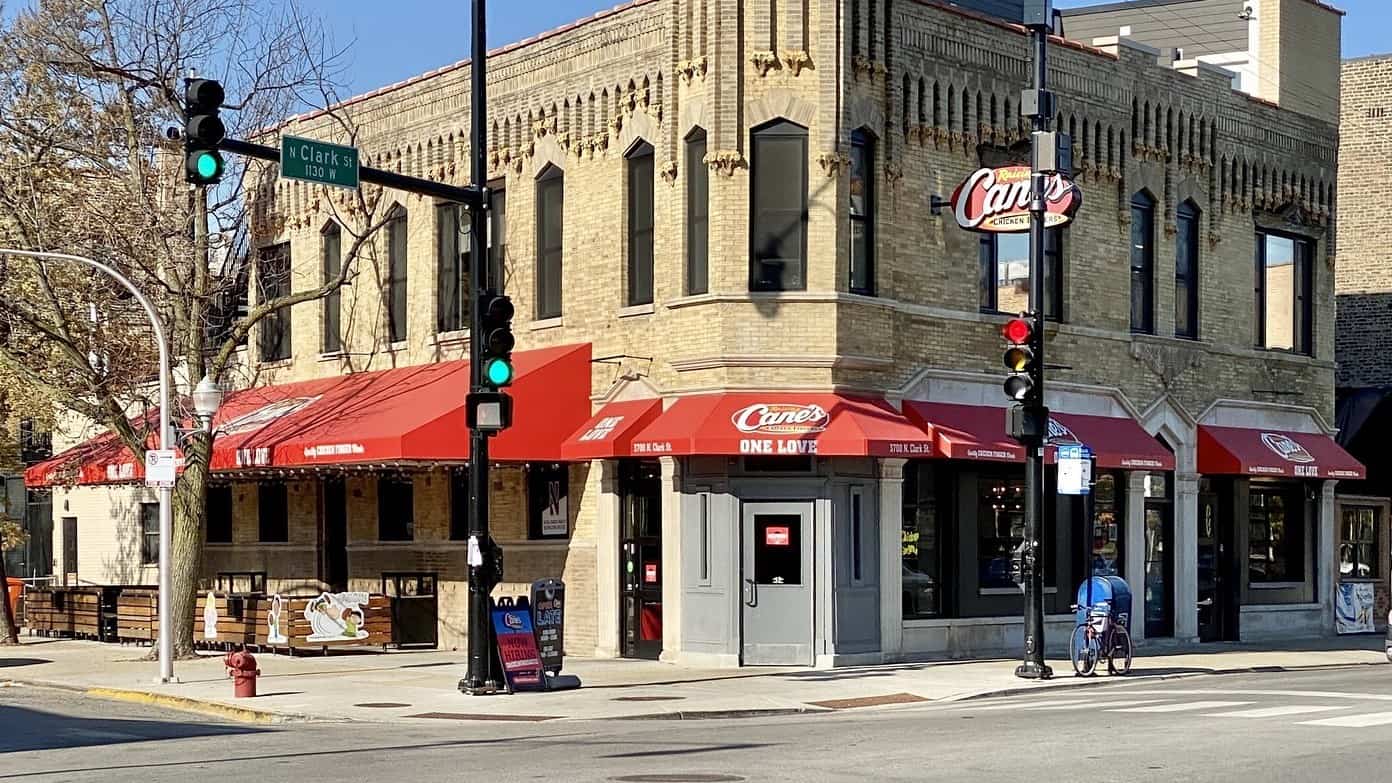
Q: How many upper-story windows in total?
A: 13